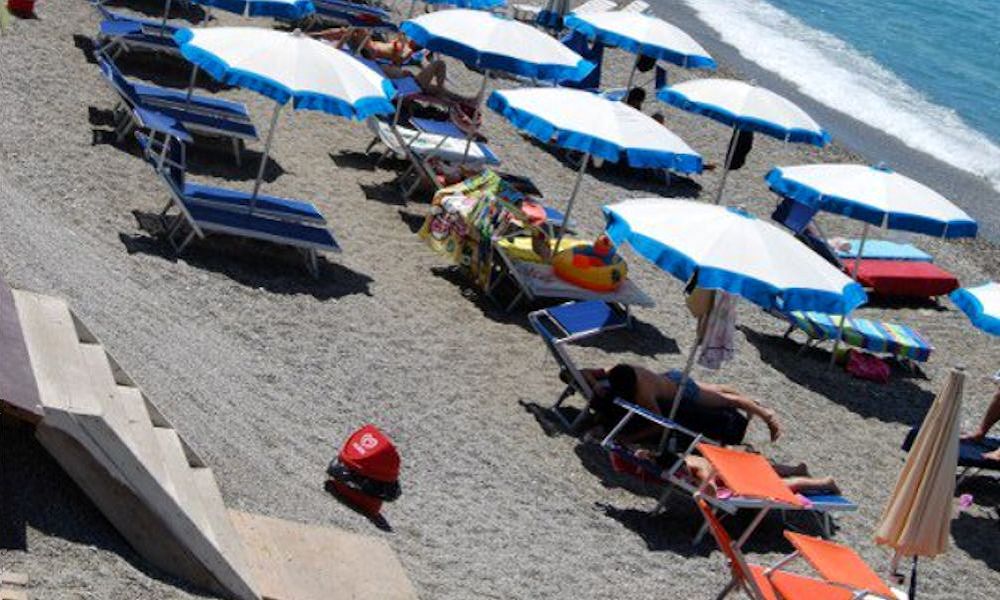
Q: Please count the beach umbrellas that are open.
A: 10